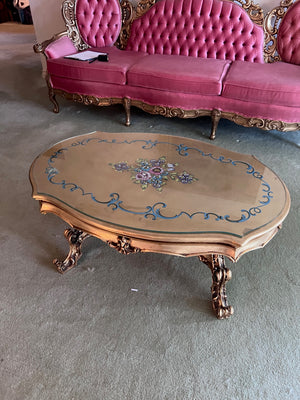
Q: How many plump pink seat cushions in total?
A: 3